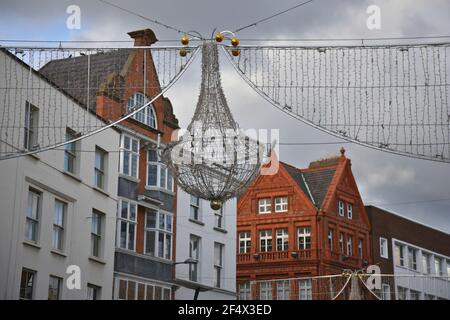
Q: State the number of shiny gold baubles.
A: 6